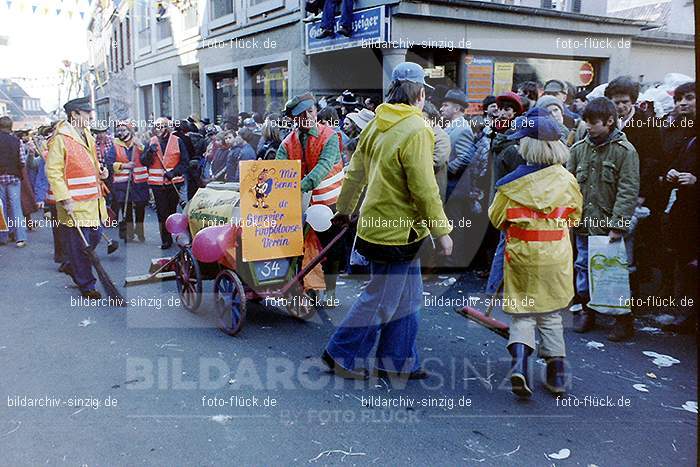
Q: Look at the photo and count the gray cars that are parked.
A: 0